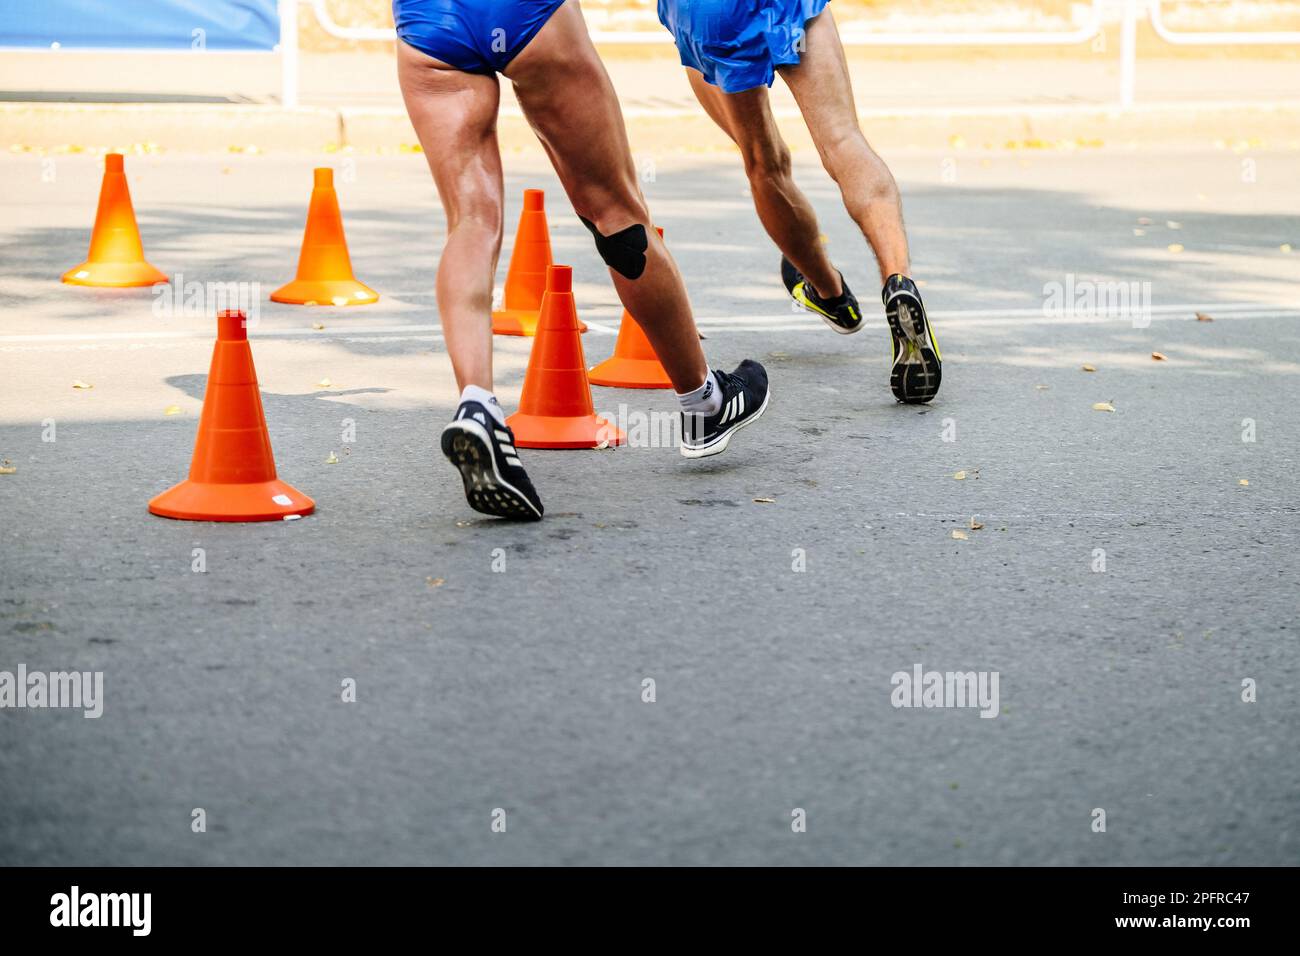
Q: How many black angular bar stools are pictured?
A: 0